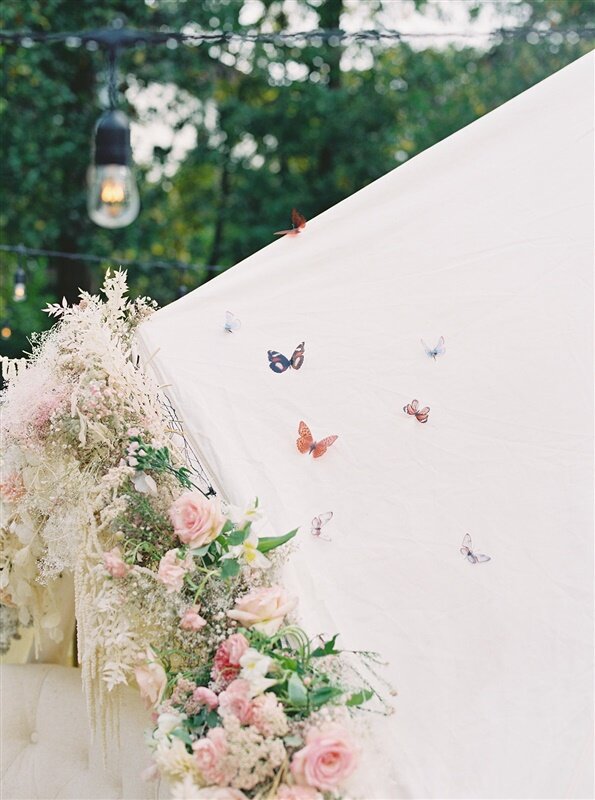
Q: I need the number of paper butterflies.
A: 8